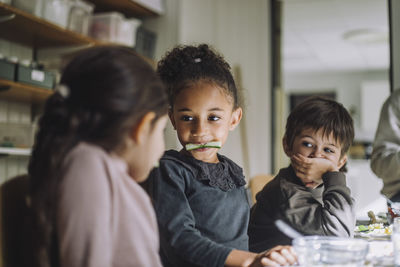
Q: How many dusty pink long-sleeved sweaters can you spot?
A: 1